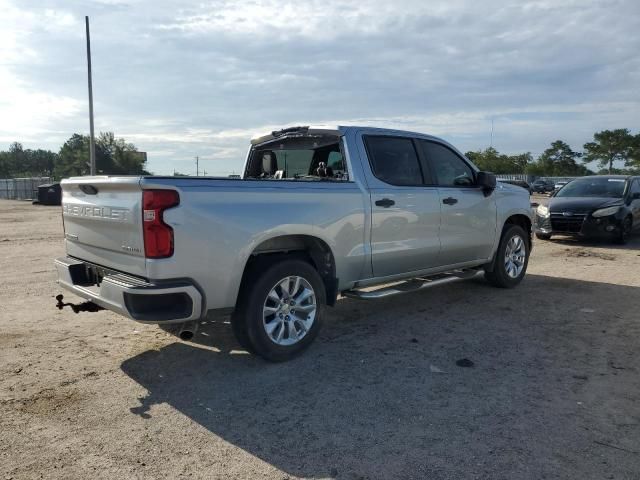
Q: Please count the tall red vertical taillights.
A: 1